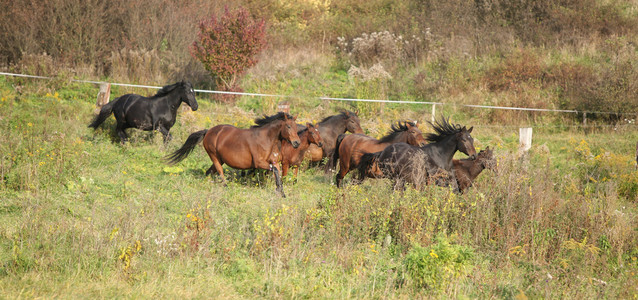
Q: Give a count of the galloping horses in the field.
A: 7